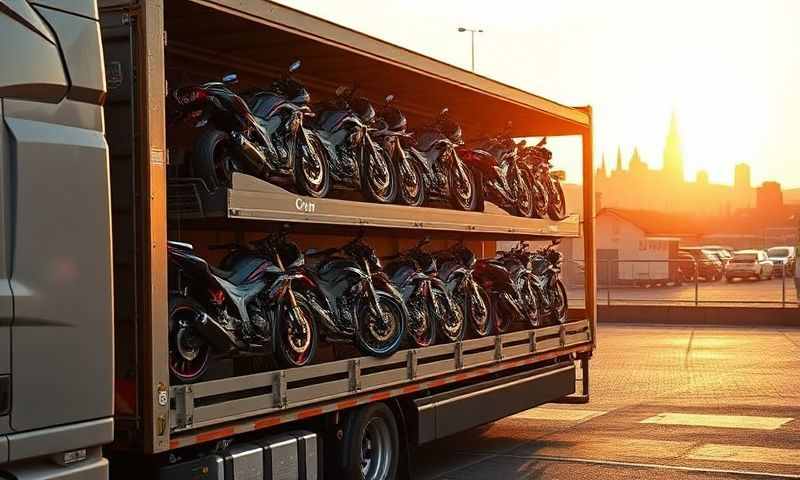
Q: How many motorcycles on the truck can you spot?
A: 12